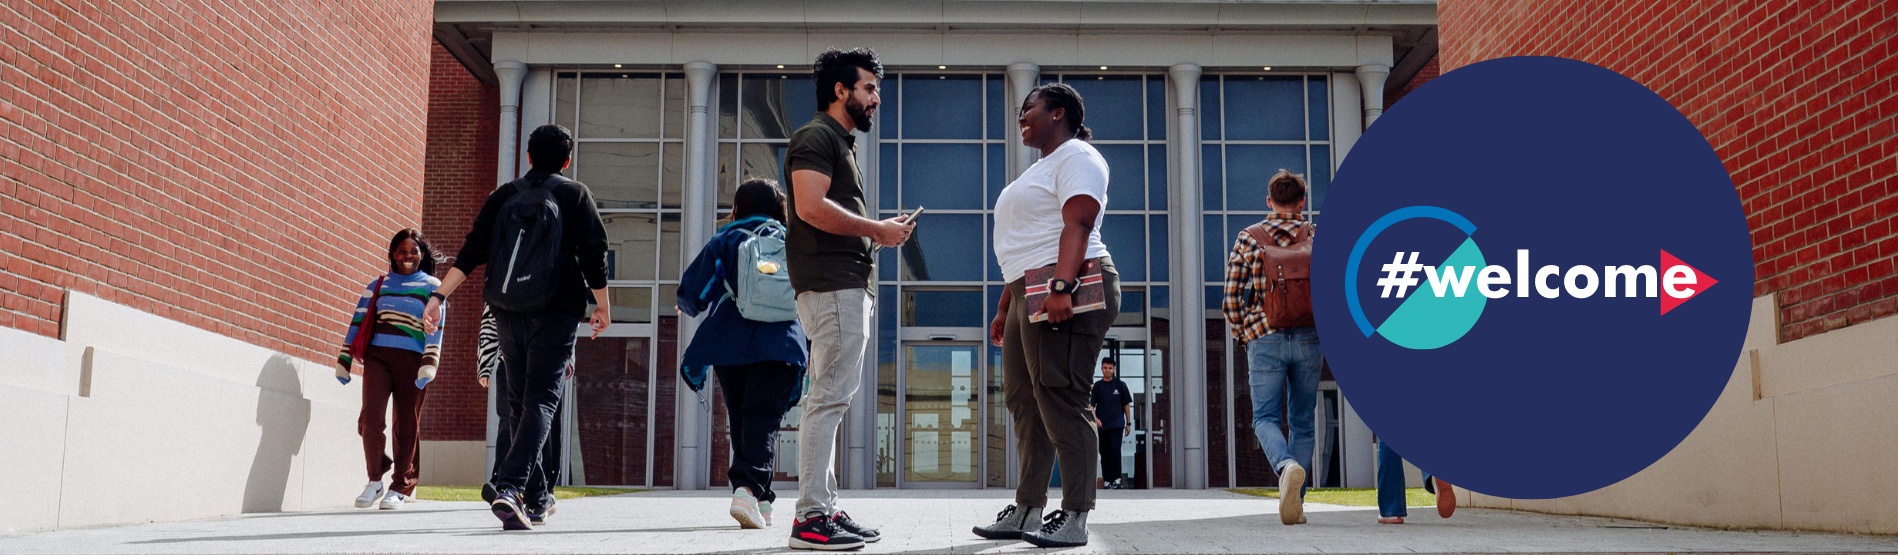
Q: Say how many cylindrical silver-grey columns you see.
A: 6